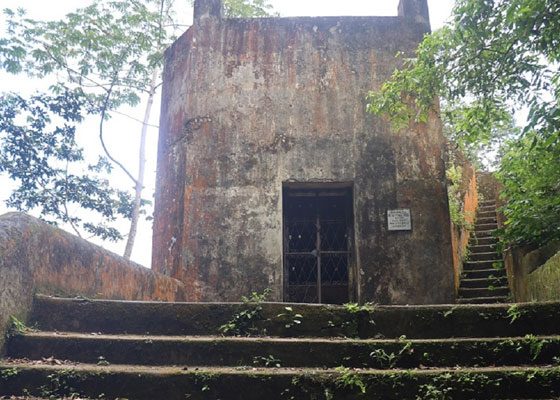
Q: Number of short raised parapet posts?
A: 2